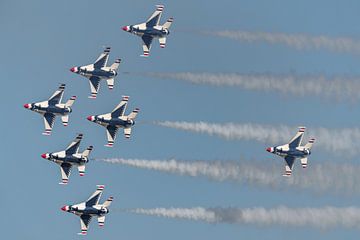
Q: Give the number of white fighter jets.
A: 7